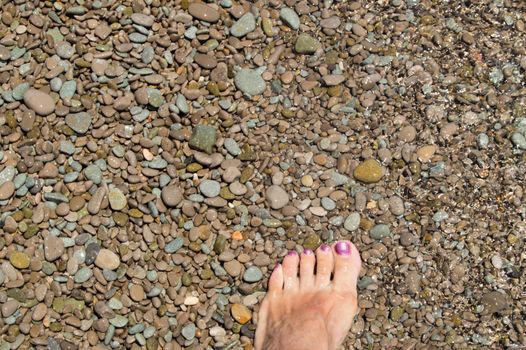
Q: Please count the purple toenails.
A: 5